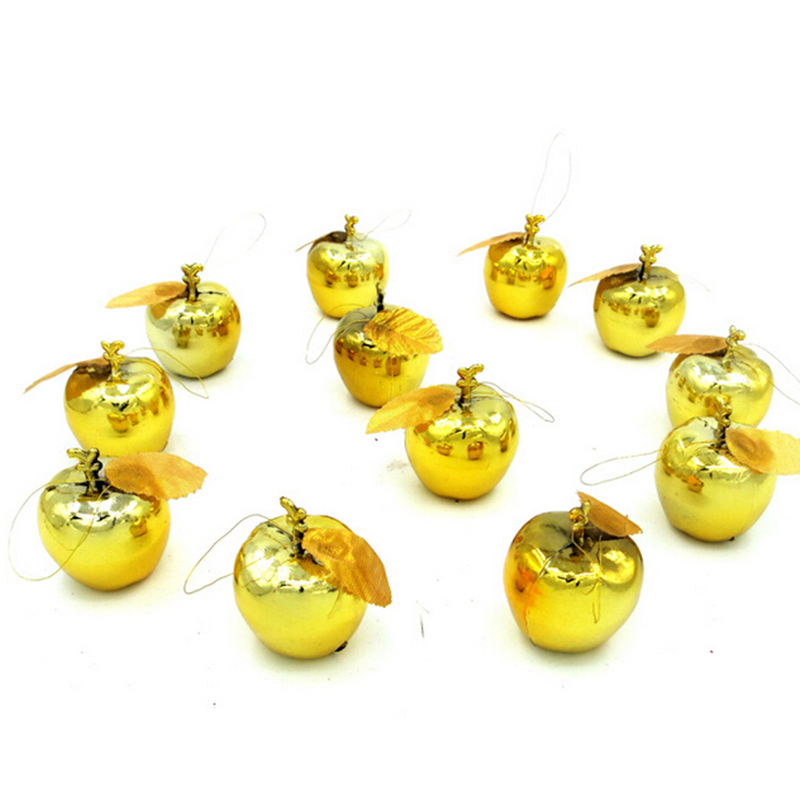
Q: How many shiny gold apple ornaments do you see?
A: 12